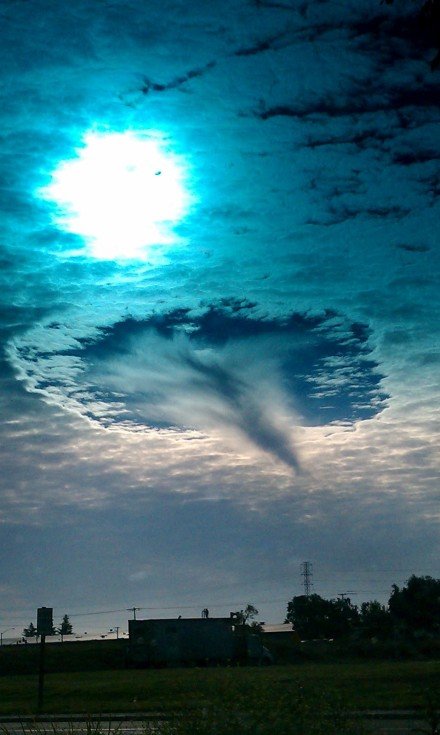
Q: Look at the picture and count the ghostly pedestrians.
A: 0